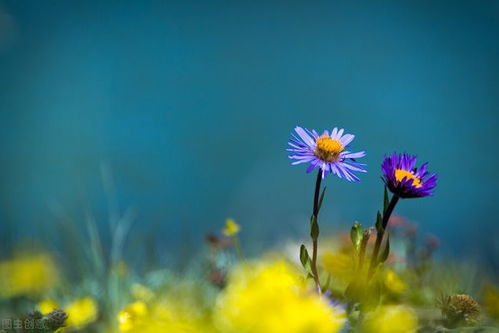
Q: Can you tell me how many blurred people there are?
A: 0